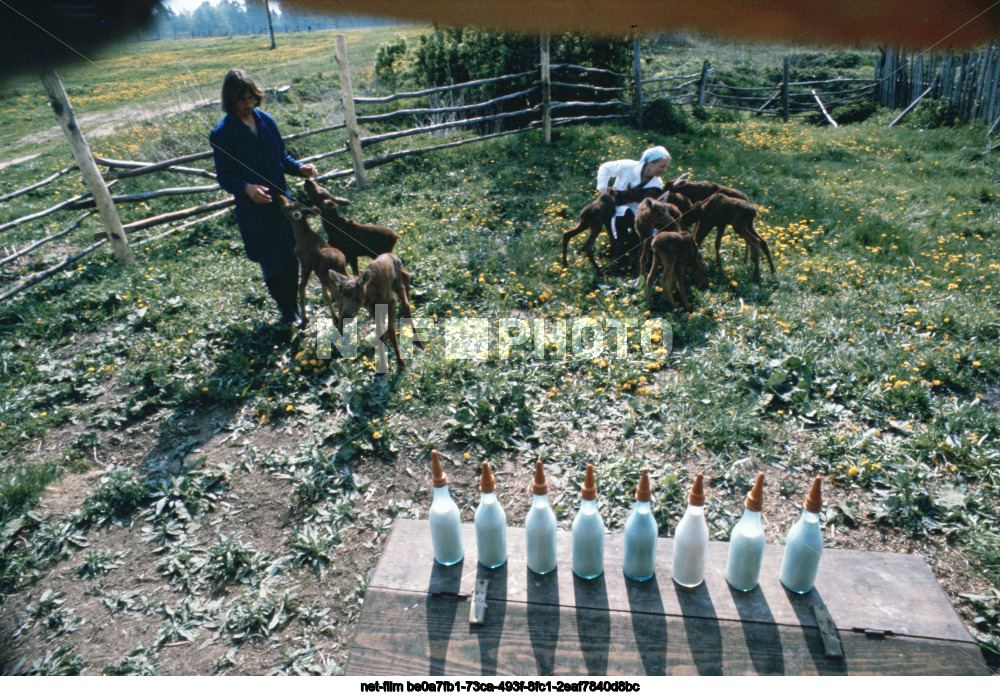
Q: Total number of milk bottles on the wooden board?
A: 8